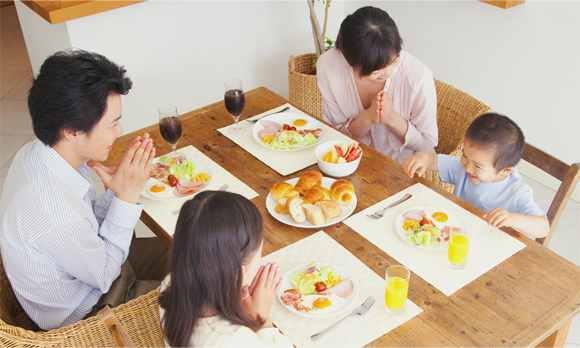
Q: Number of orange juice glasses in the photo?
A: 2